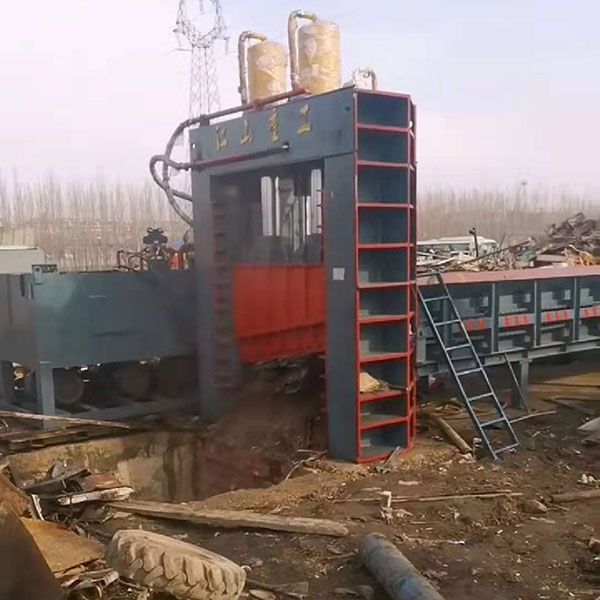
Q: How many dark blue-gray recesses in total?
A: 10